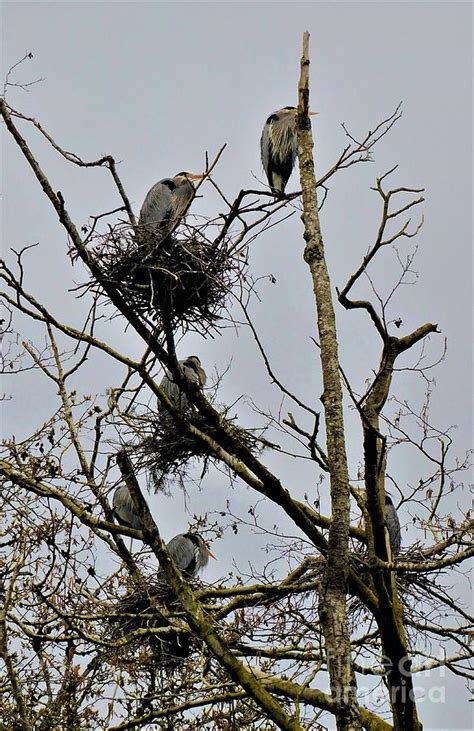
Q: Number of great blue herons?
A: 6